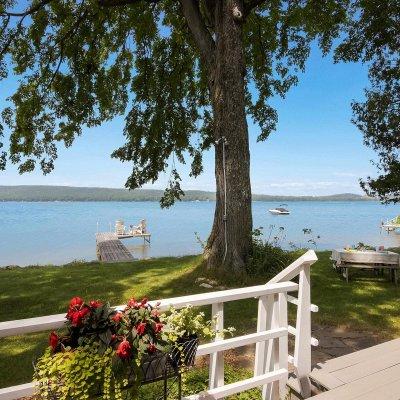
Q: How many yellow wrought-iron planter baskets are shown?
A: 0